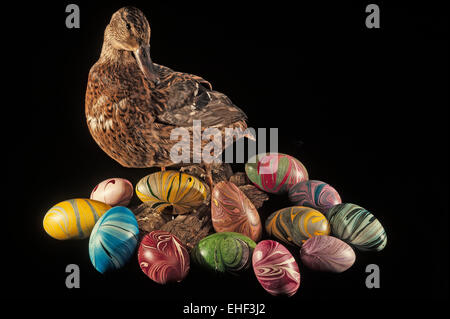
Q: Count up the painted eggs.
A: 13